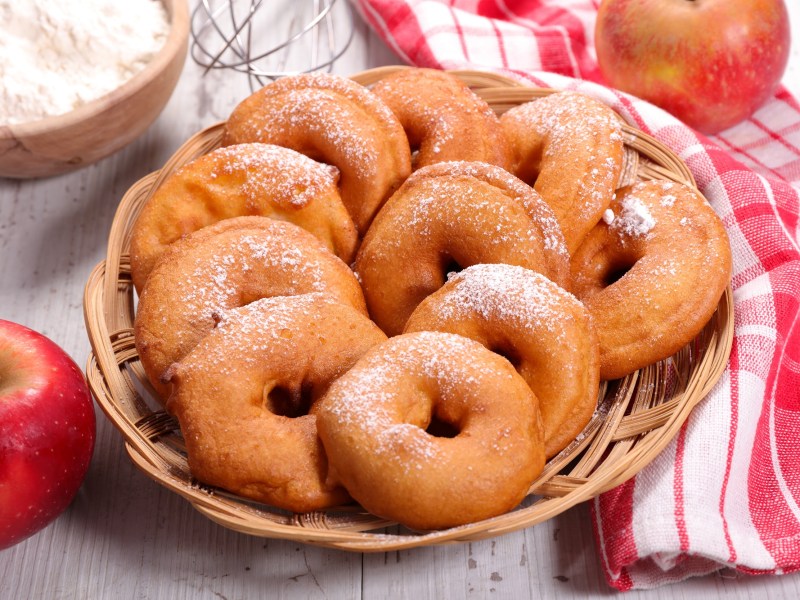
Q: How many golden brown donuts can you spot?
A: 10